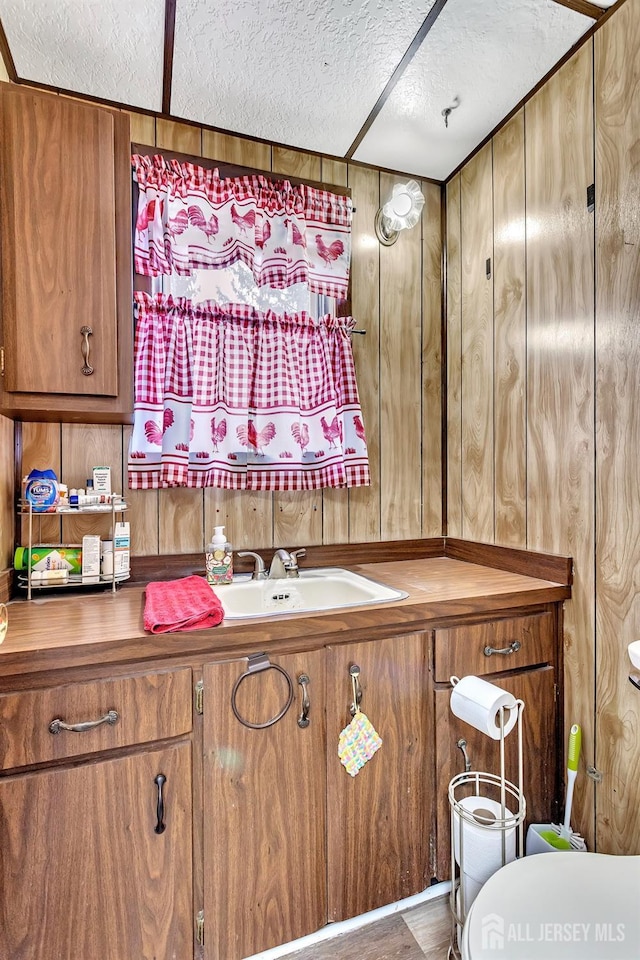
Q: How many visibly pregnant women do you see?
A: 0